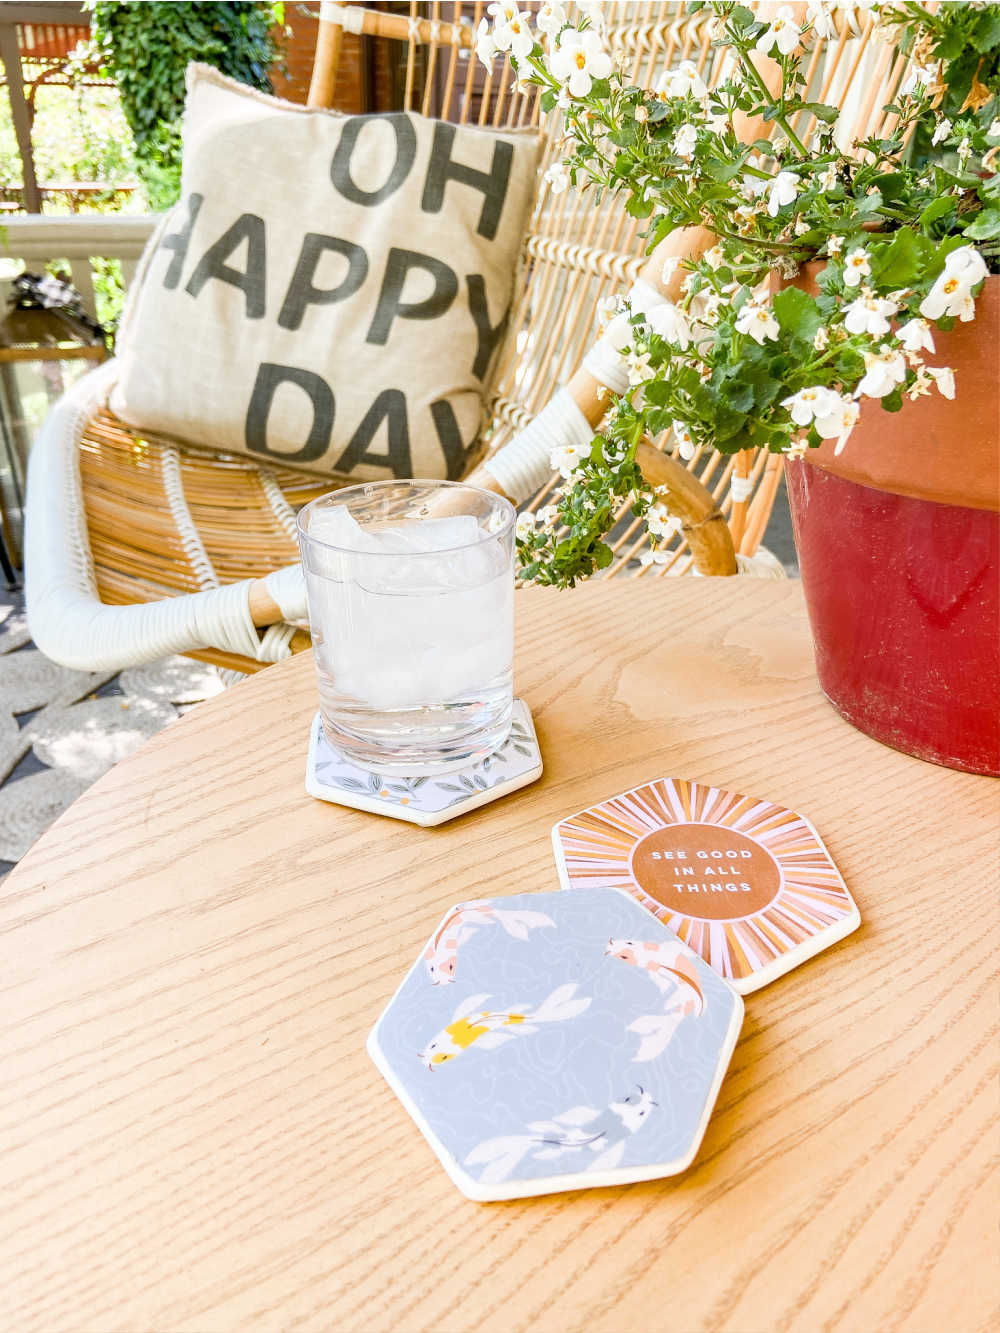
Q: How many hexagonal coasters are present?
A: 3